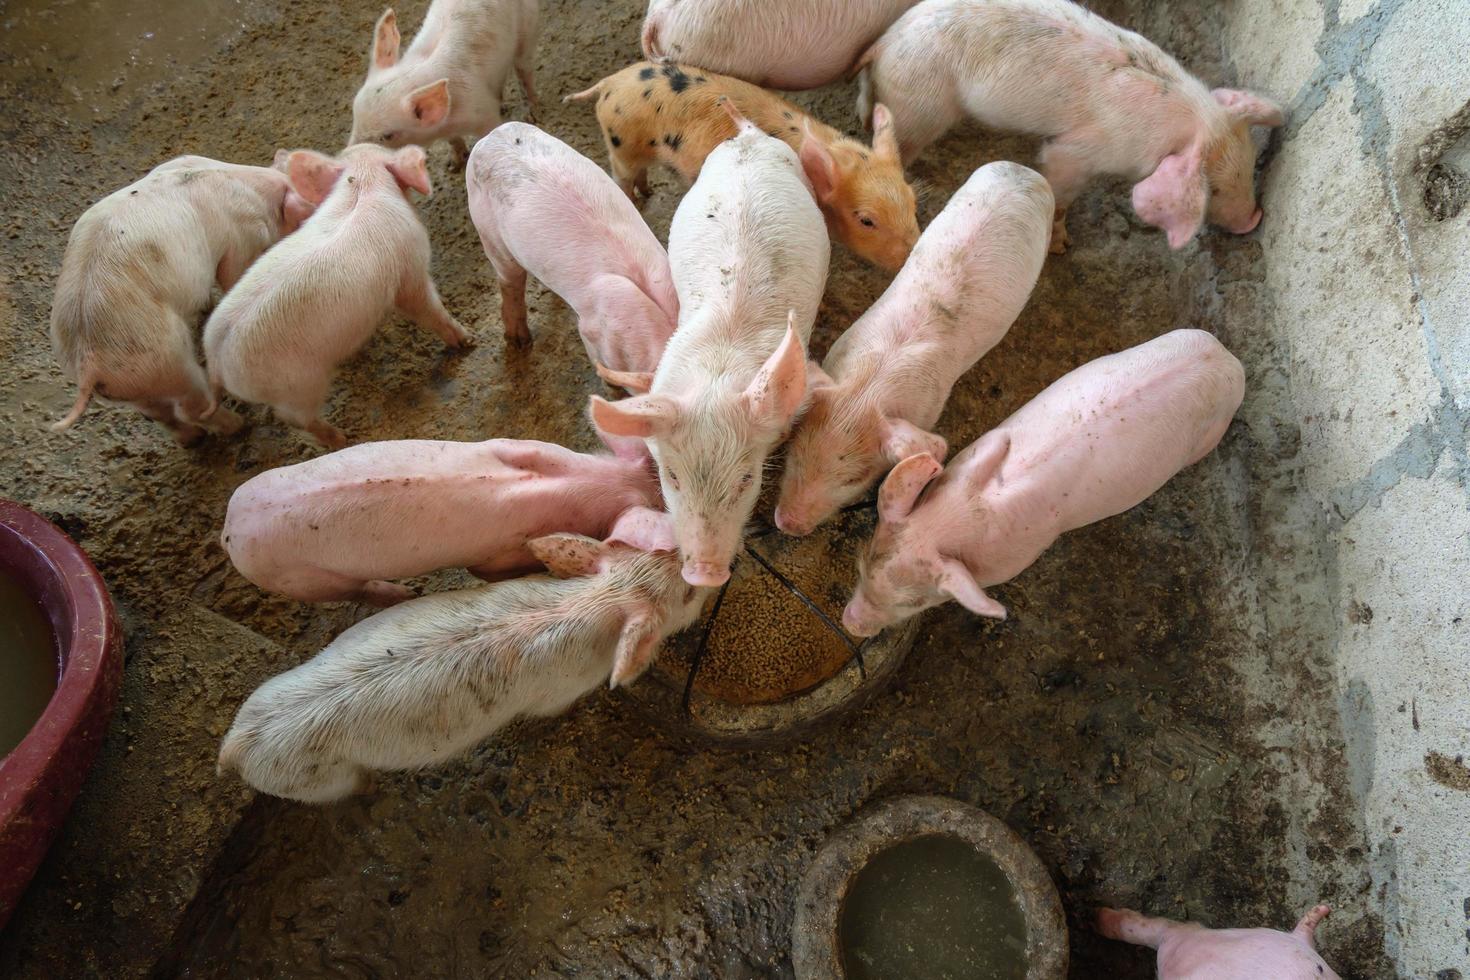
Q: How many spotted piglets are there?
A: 1